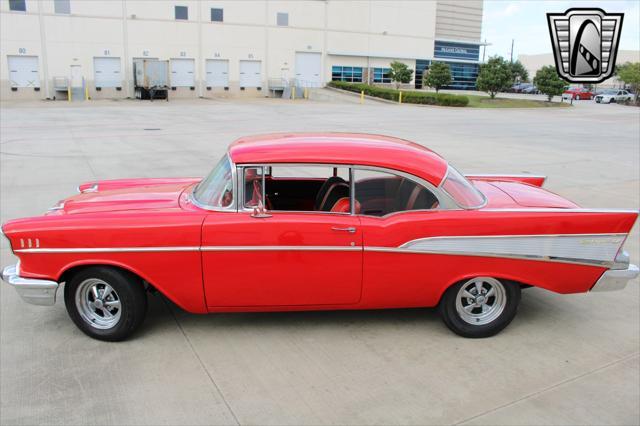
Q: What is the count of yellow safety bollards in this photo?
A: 6